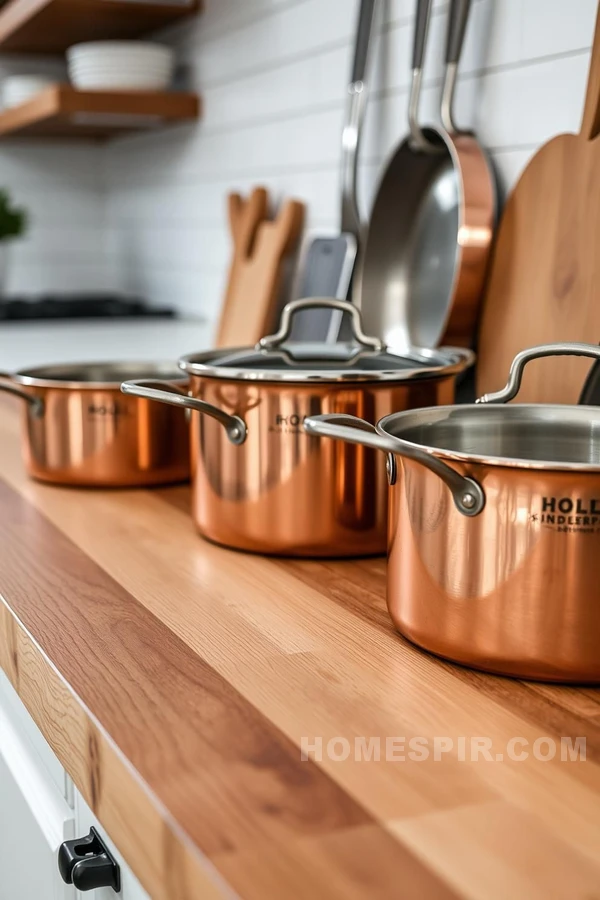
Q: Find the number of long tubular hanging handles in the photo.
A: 3